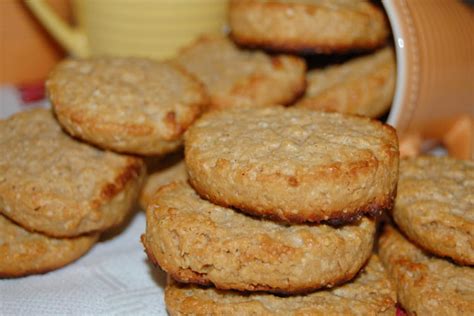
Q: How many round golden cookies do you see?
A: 12